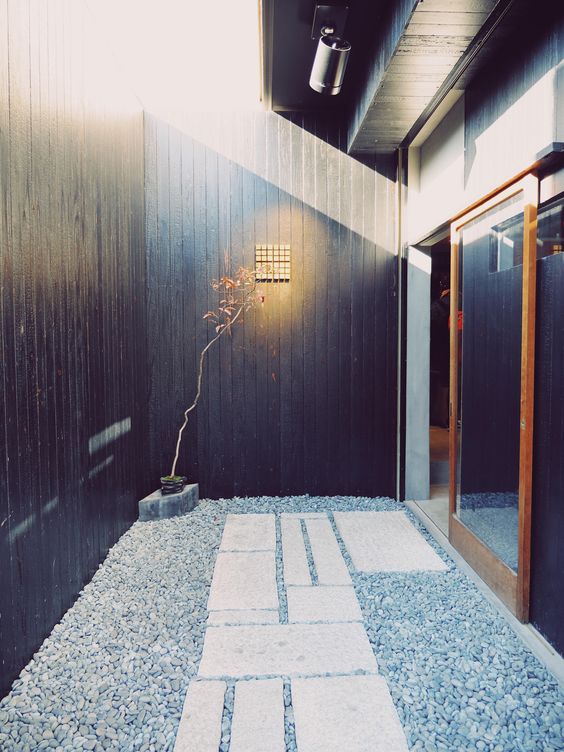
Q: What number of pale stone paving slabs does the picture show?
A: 12